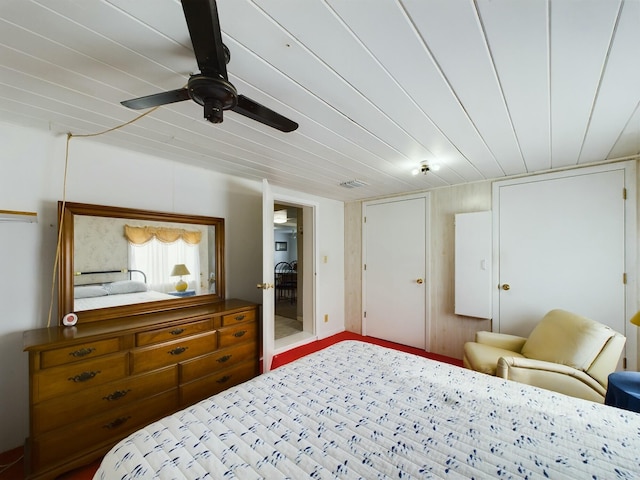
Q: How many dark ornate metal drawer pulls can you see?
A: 10